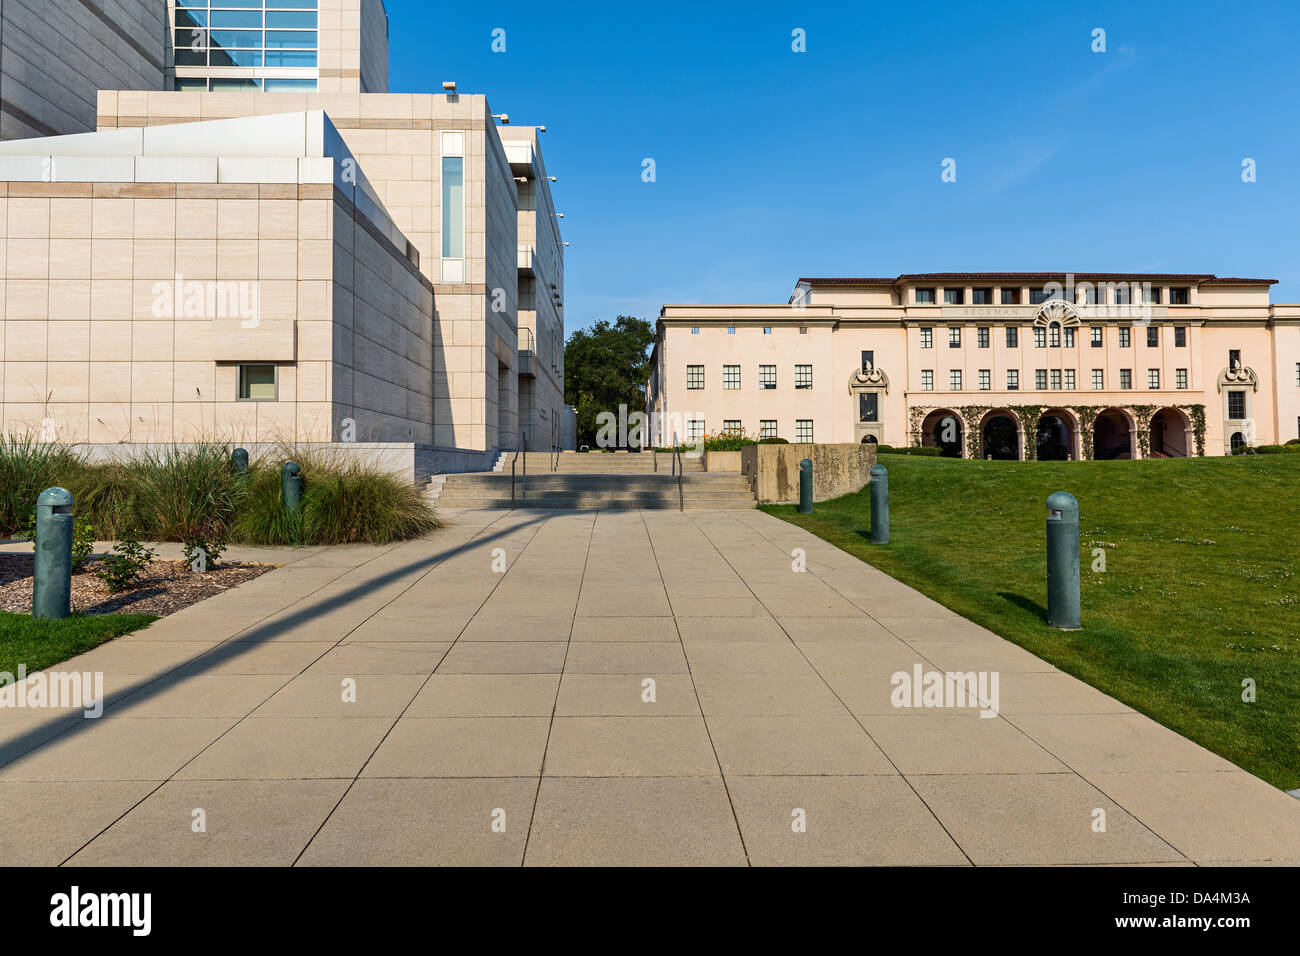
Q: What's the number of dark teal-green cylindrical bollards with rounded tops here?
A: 6